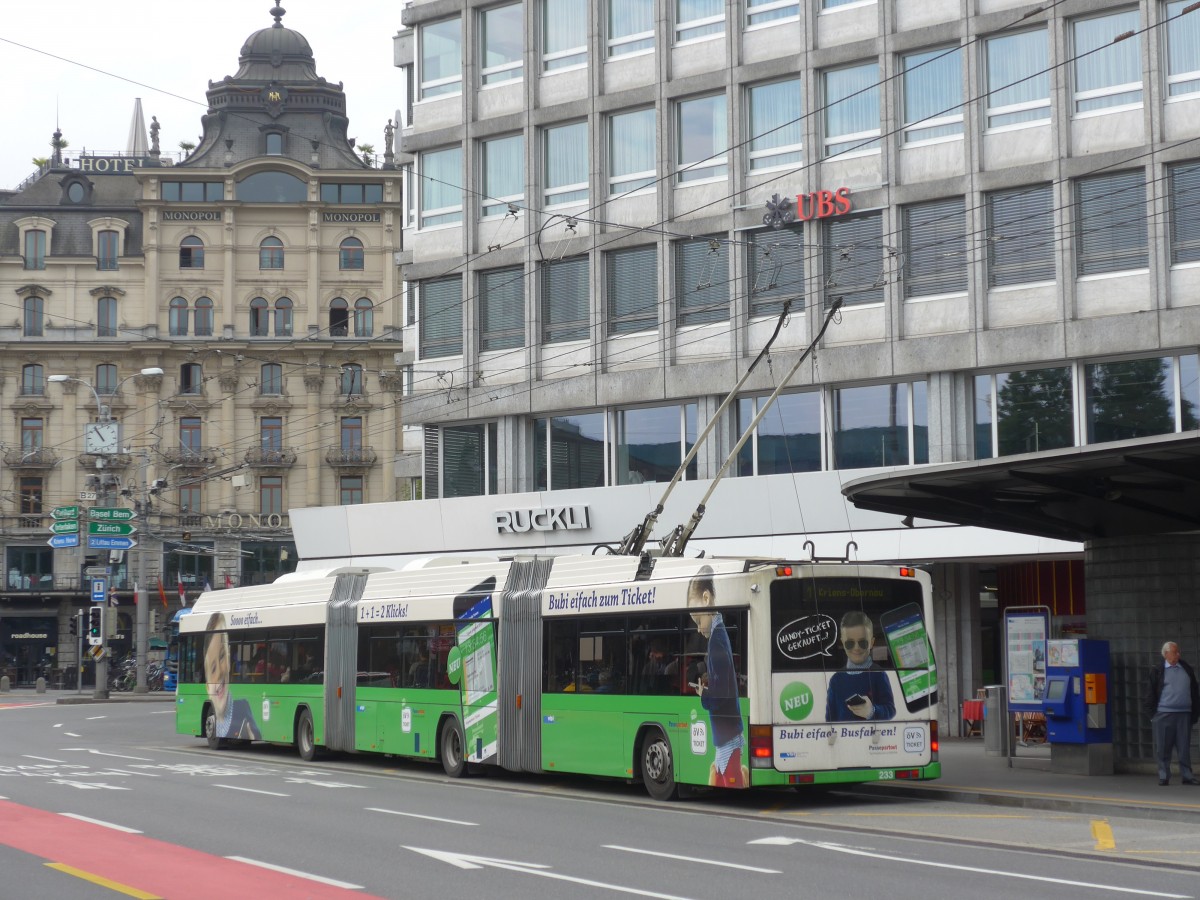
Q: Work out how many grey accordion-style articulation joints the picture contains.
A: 2